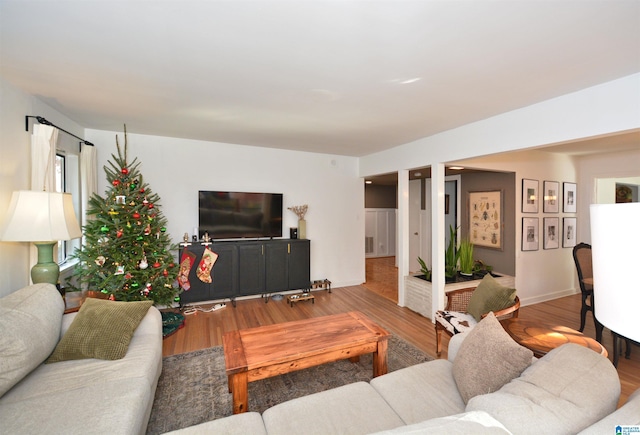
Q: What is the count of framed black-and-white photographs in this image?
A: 6